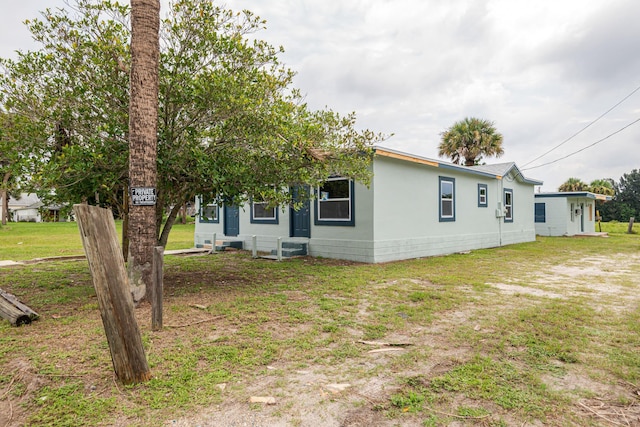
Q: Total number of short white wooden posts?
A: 3